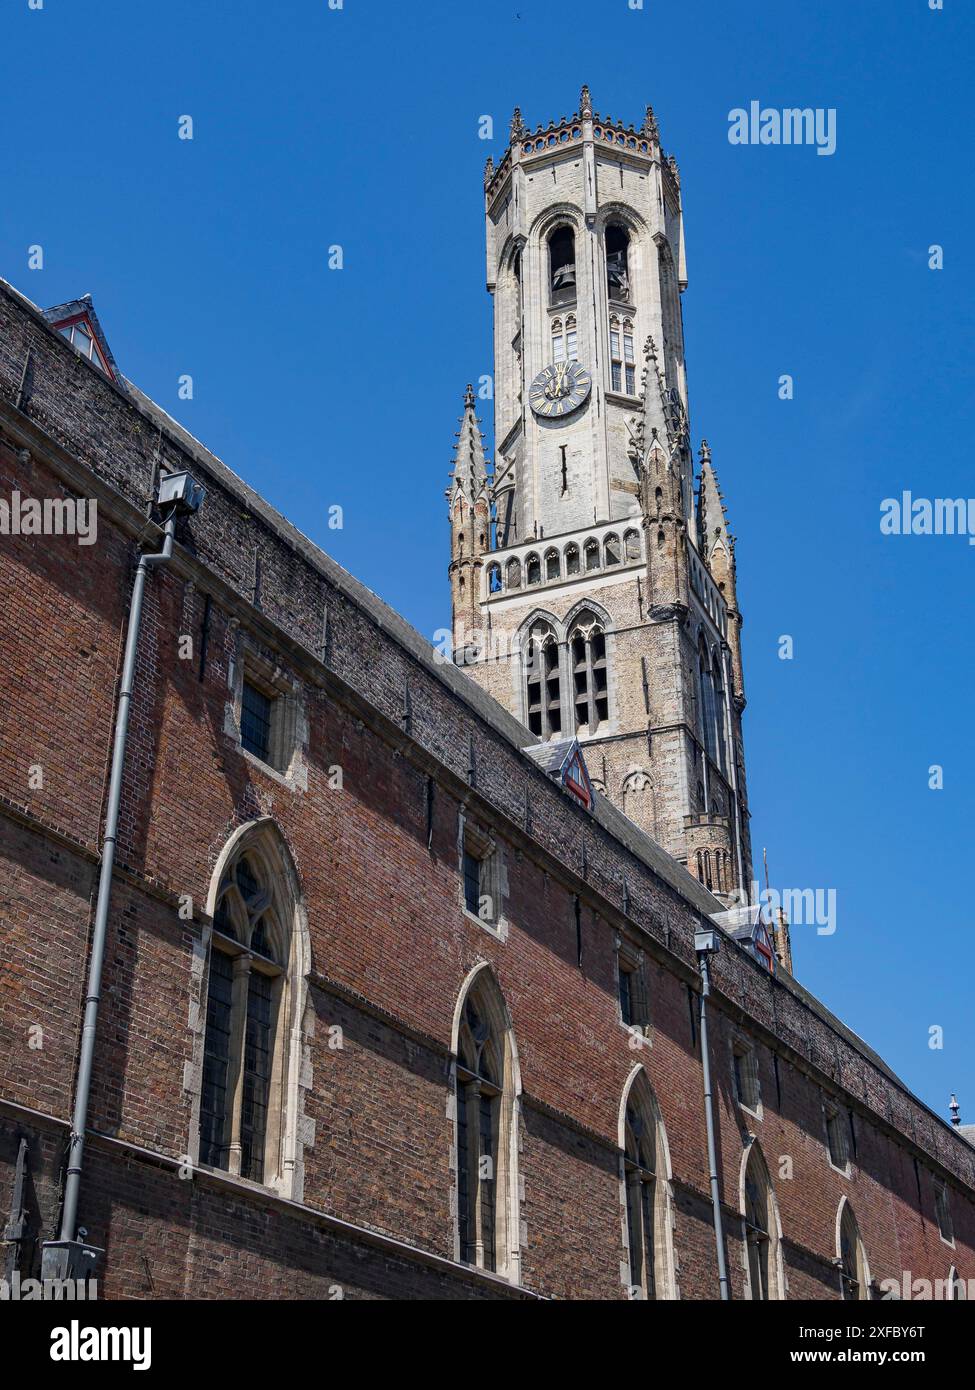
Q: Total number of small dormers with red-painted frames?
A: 3